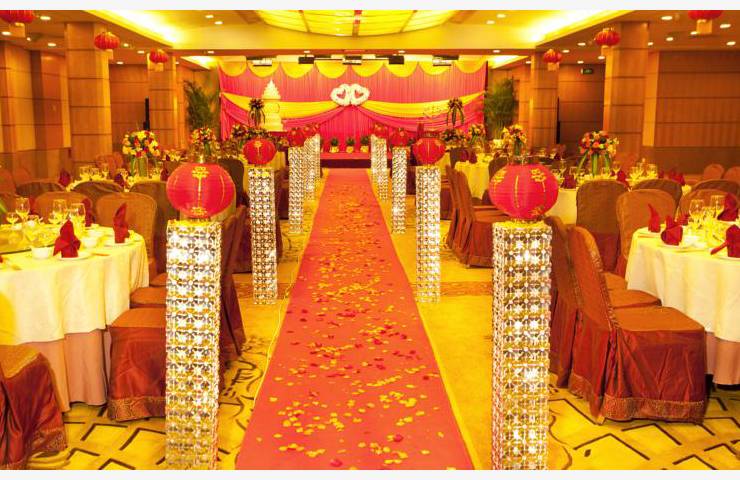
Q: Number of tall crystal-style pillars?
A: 10